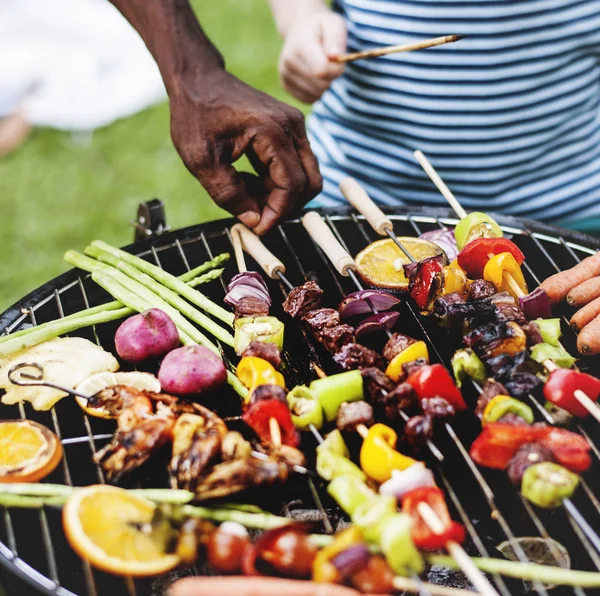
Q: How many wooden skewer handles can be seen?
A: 3